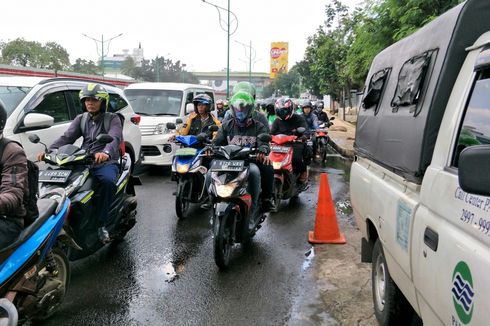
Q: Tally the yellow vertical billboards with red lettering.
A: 1